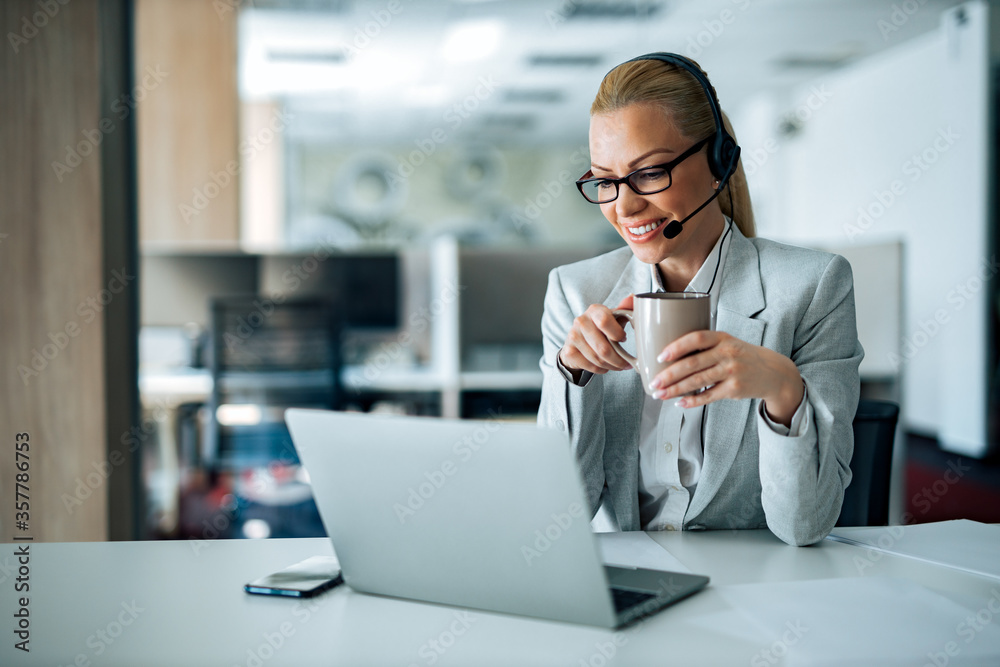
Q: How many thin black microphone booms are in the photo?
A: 1